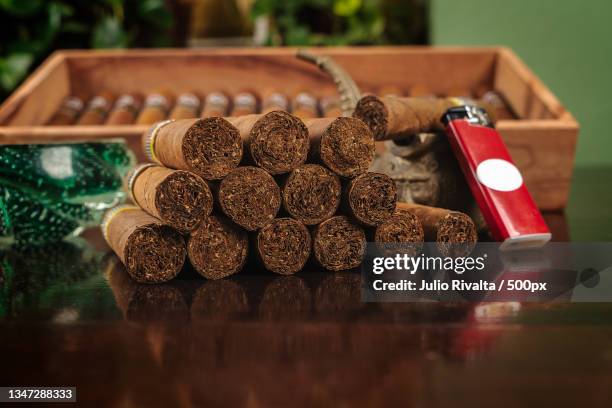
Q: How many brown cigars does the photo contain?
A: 14